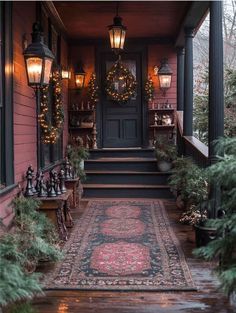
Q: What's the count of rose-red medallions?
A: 3